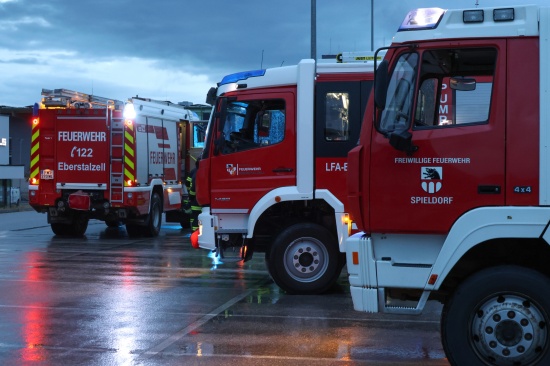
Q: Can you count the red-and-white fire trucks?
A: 3